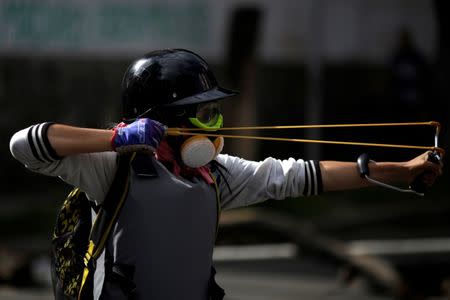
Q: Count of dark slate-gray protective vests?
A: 1